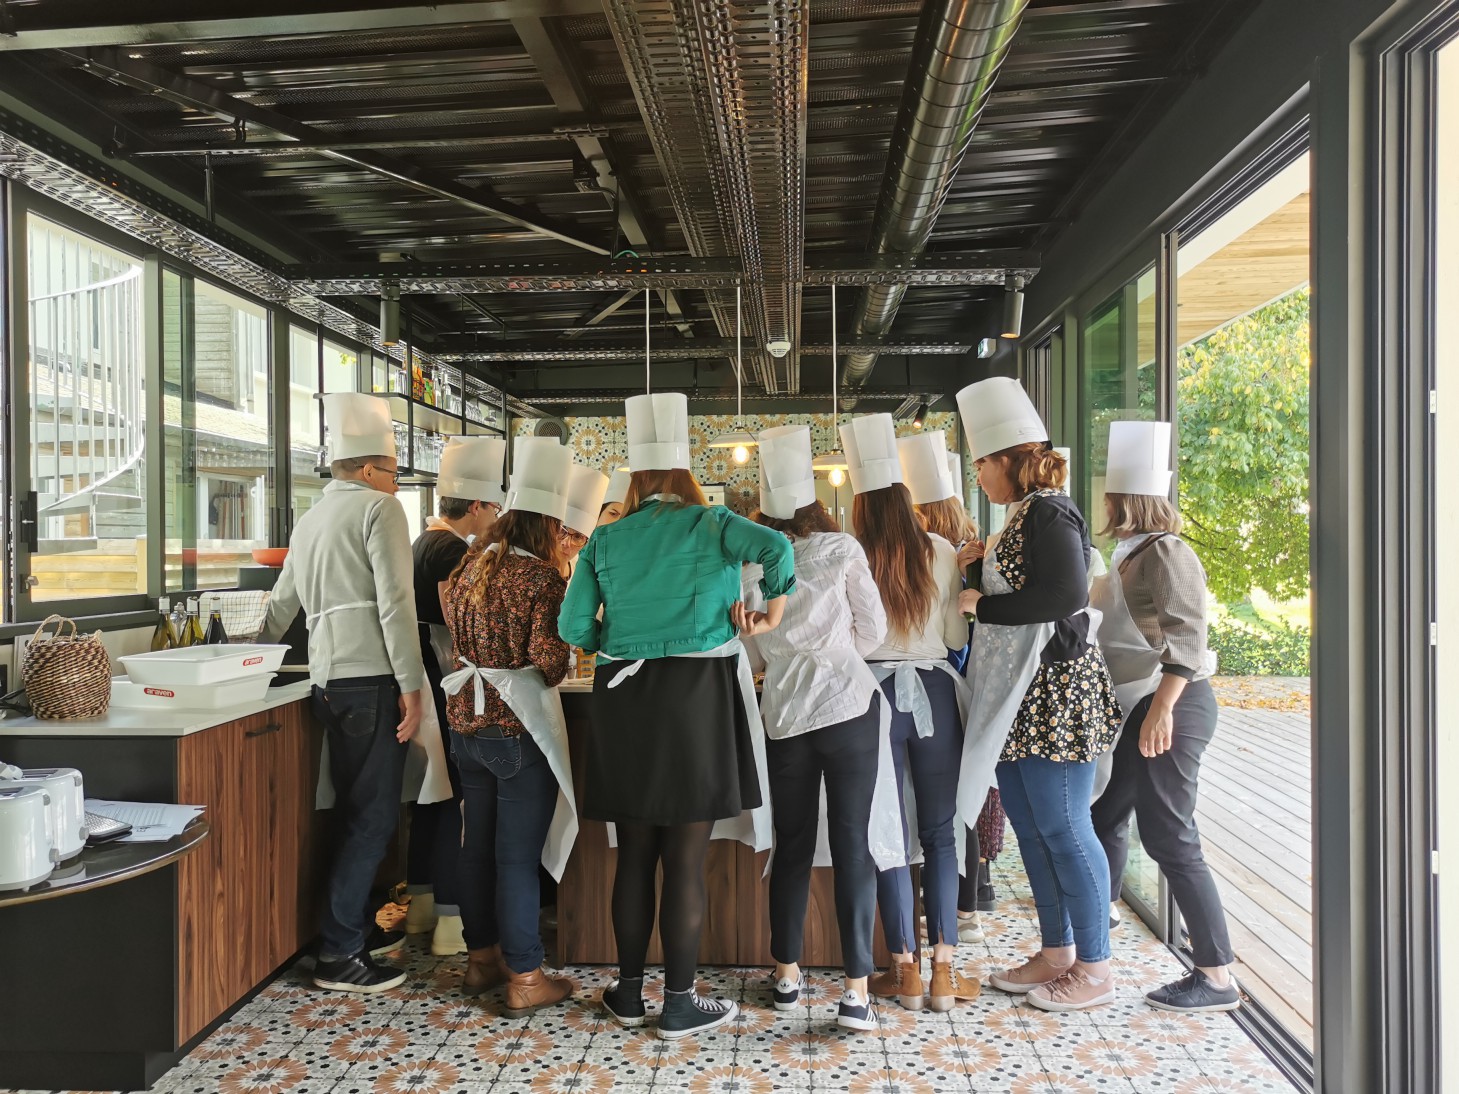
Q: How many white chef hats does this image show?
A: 13